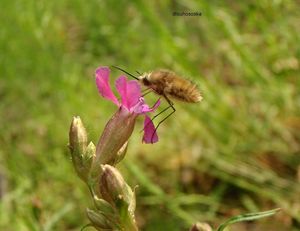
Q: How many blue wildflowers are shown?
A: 0